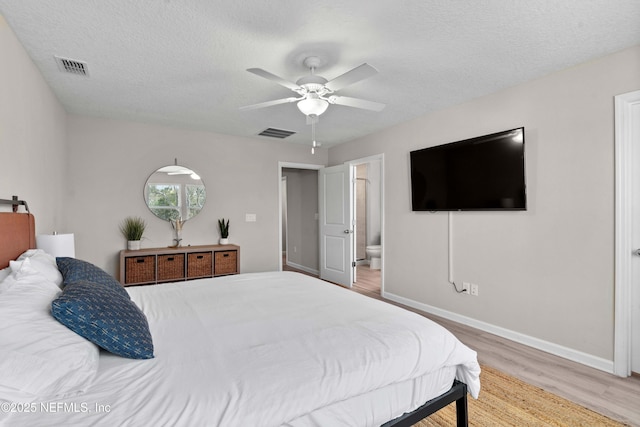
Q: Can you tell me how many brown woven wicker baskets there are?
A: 4